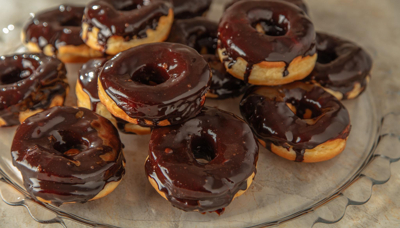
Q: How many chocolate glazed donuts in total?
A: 13